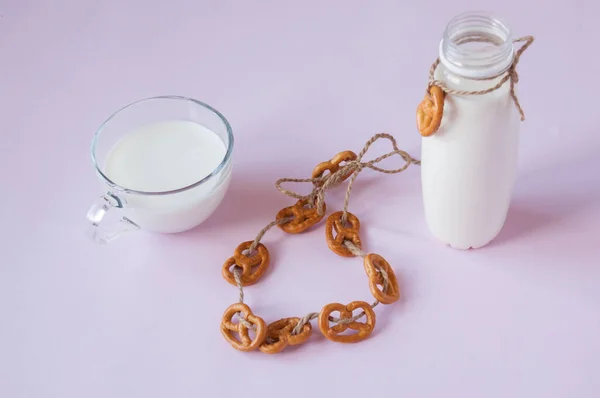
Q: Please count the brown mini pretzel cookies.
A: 9